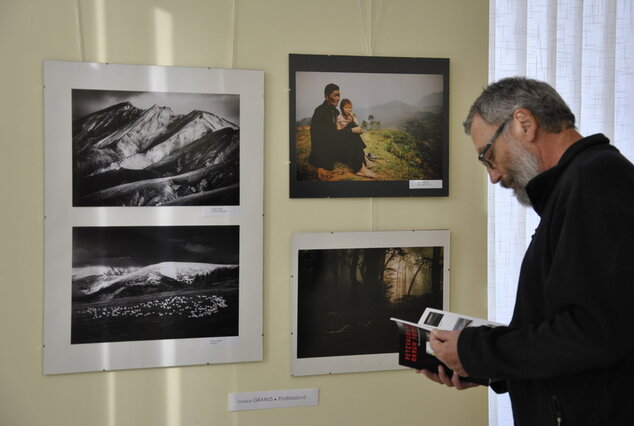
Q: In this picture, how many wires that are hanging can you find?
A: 5